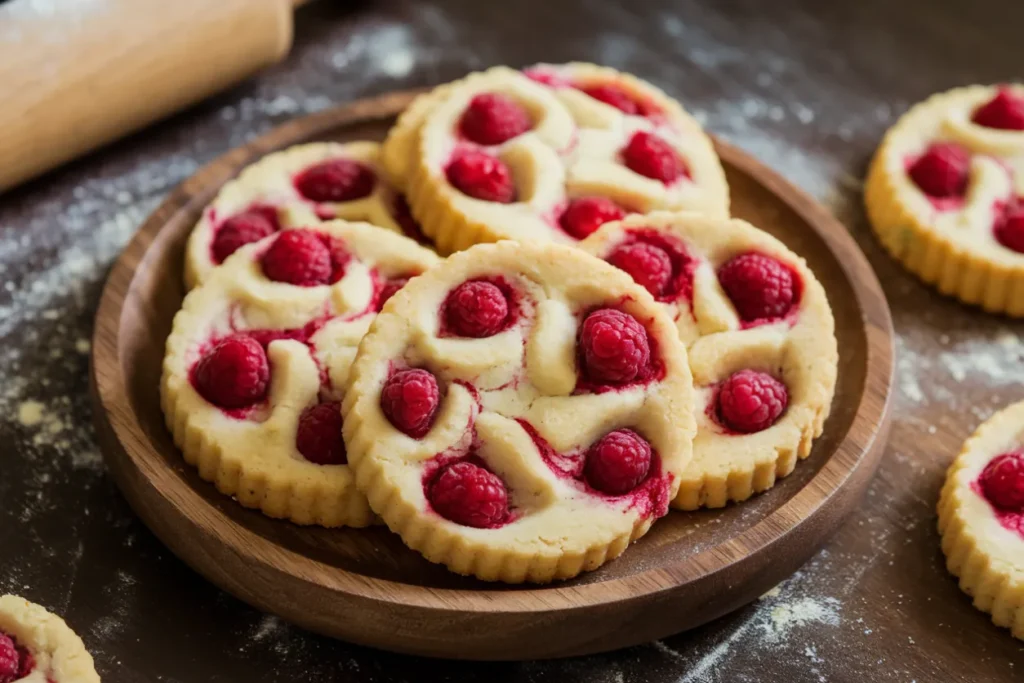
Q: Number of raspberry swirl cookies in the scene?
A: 8